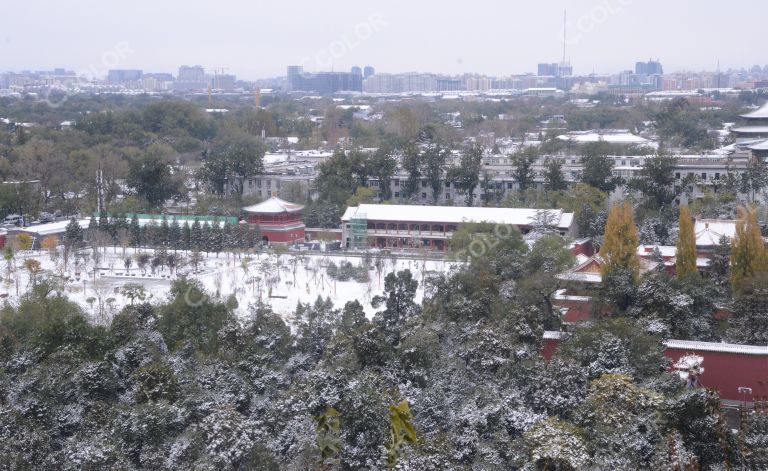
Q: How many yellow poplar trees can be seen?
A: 3